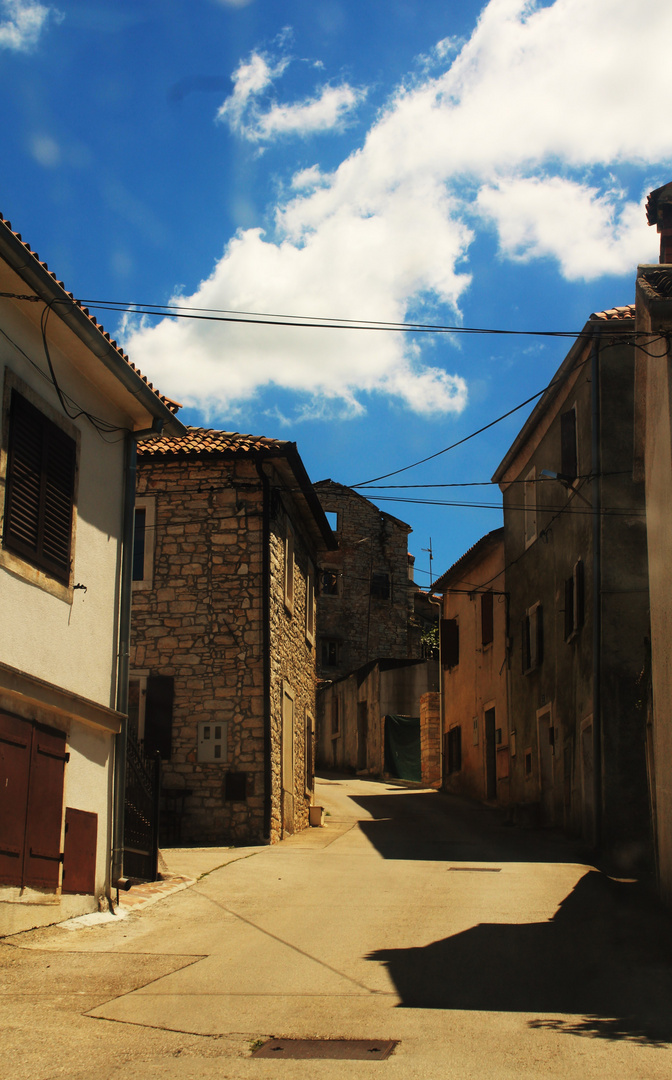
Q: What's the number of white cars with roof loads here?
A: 0